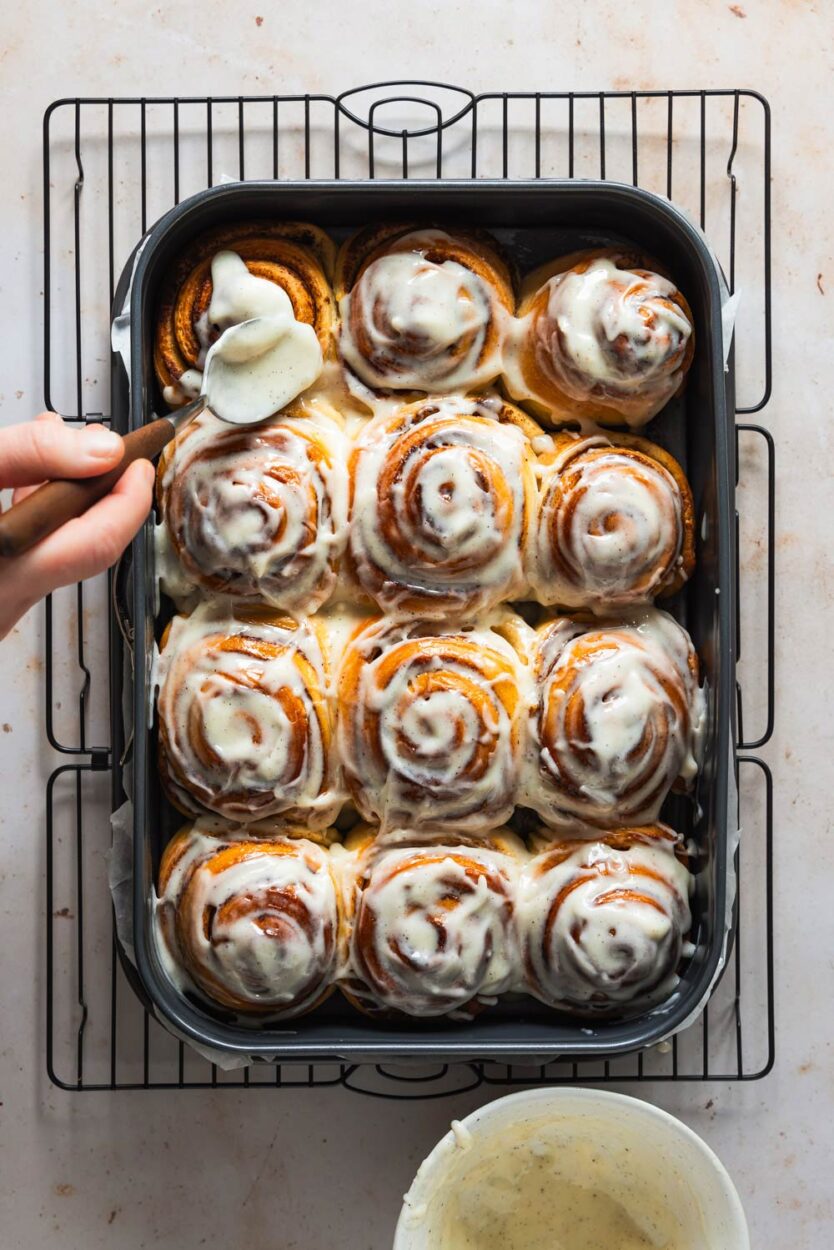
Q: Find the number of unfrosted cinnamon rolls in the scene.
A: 0